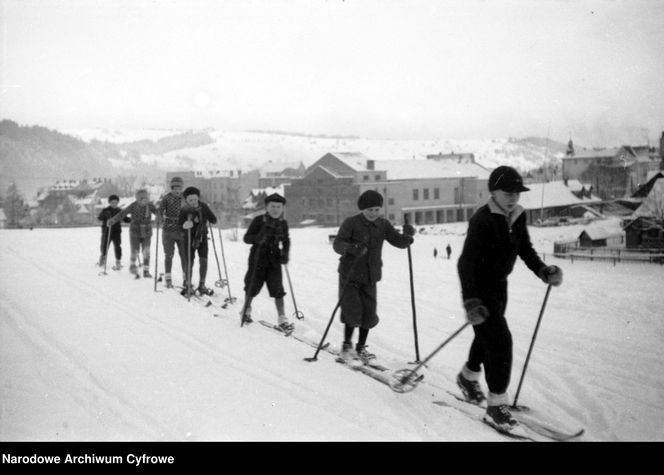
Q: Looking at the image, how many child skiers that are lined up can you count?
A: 7